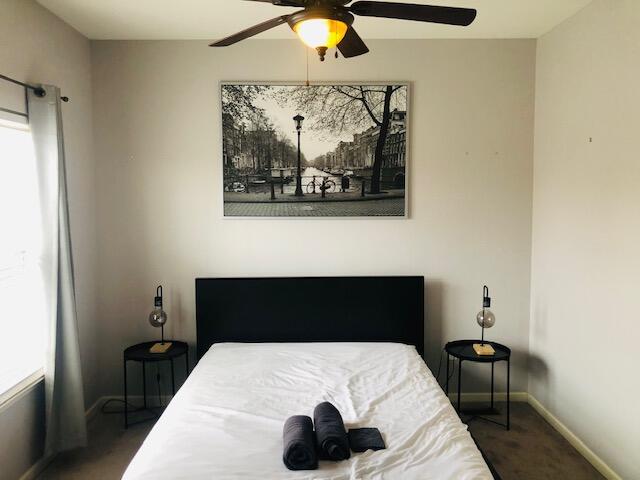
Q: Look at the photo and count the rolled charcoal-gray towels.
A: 2